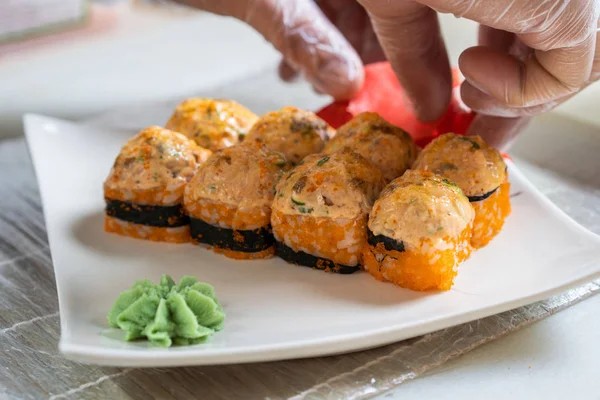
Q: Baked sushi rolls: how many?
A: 8